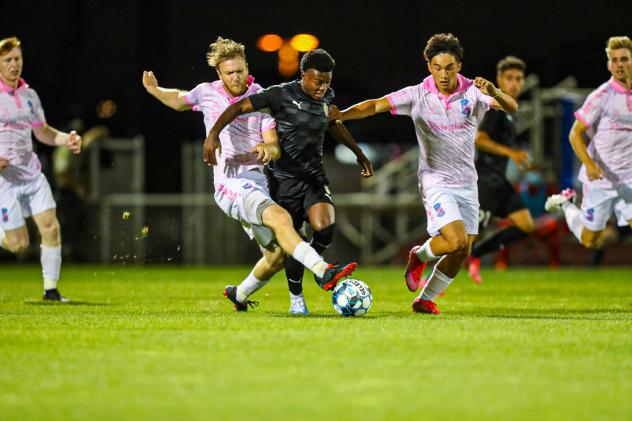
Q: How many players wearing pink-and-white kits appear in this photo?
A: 4